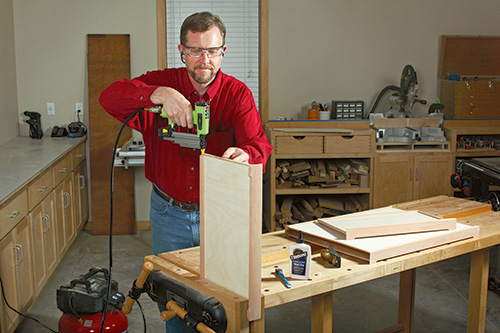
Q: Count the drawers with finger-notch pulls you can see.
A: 2